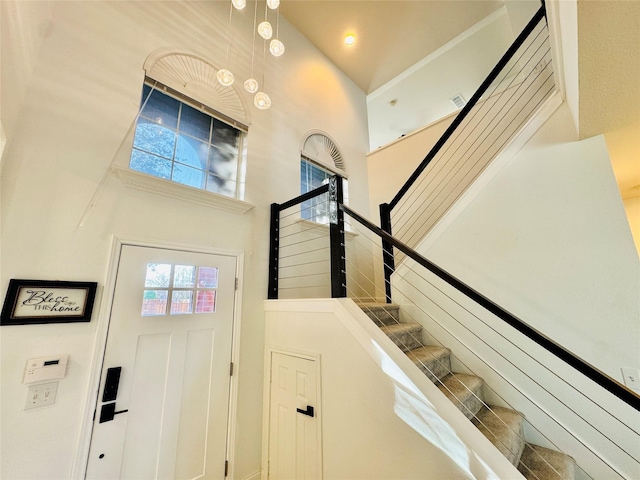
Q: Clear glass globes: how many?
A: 7